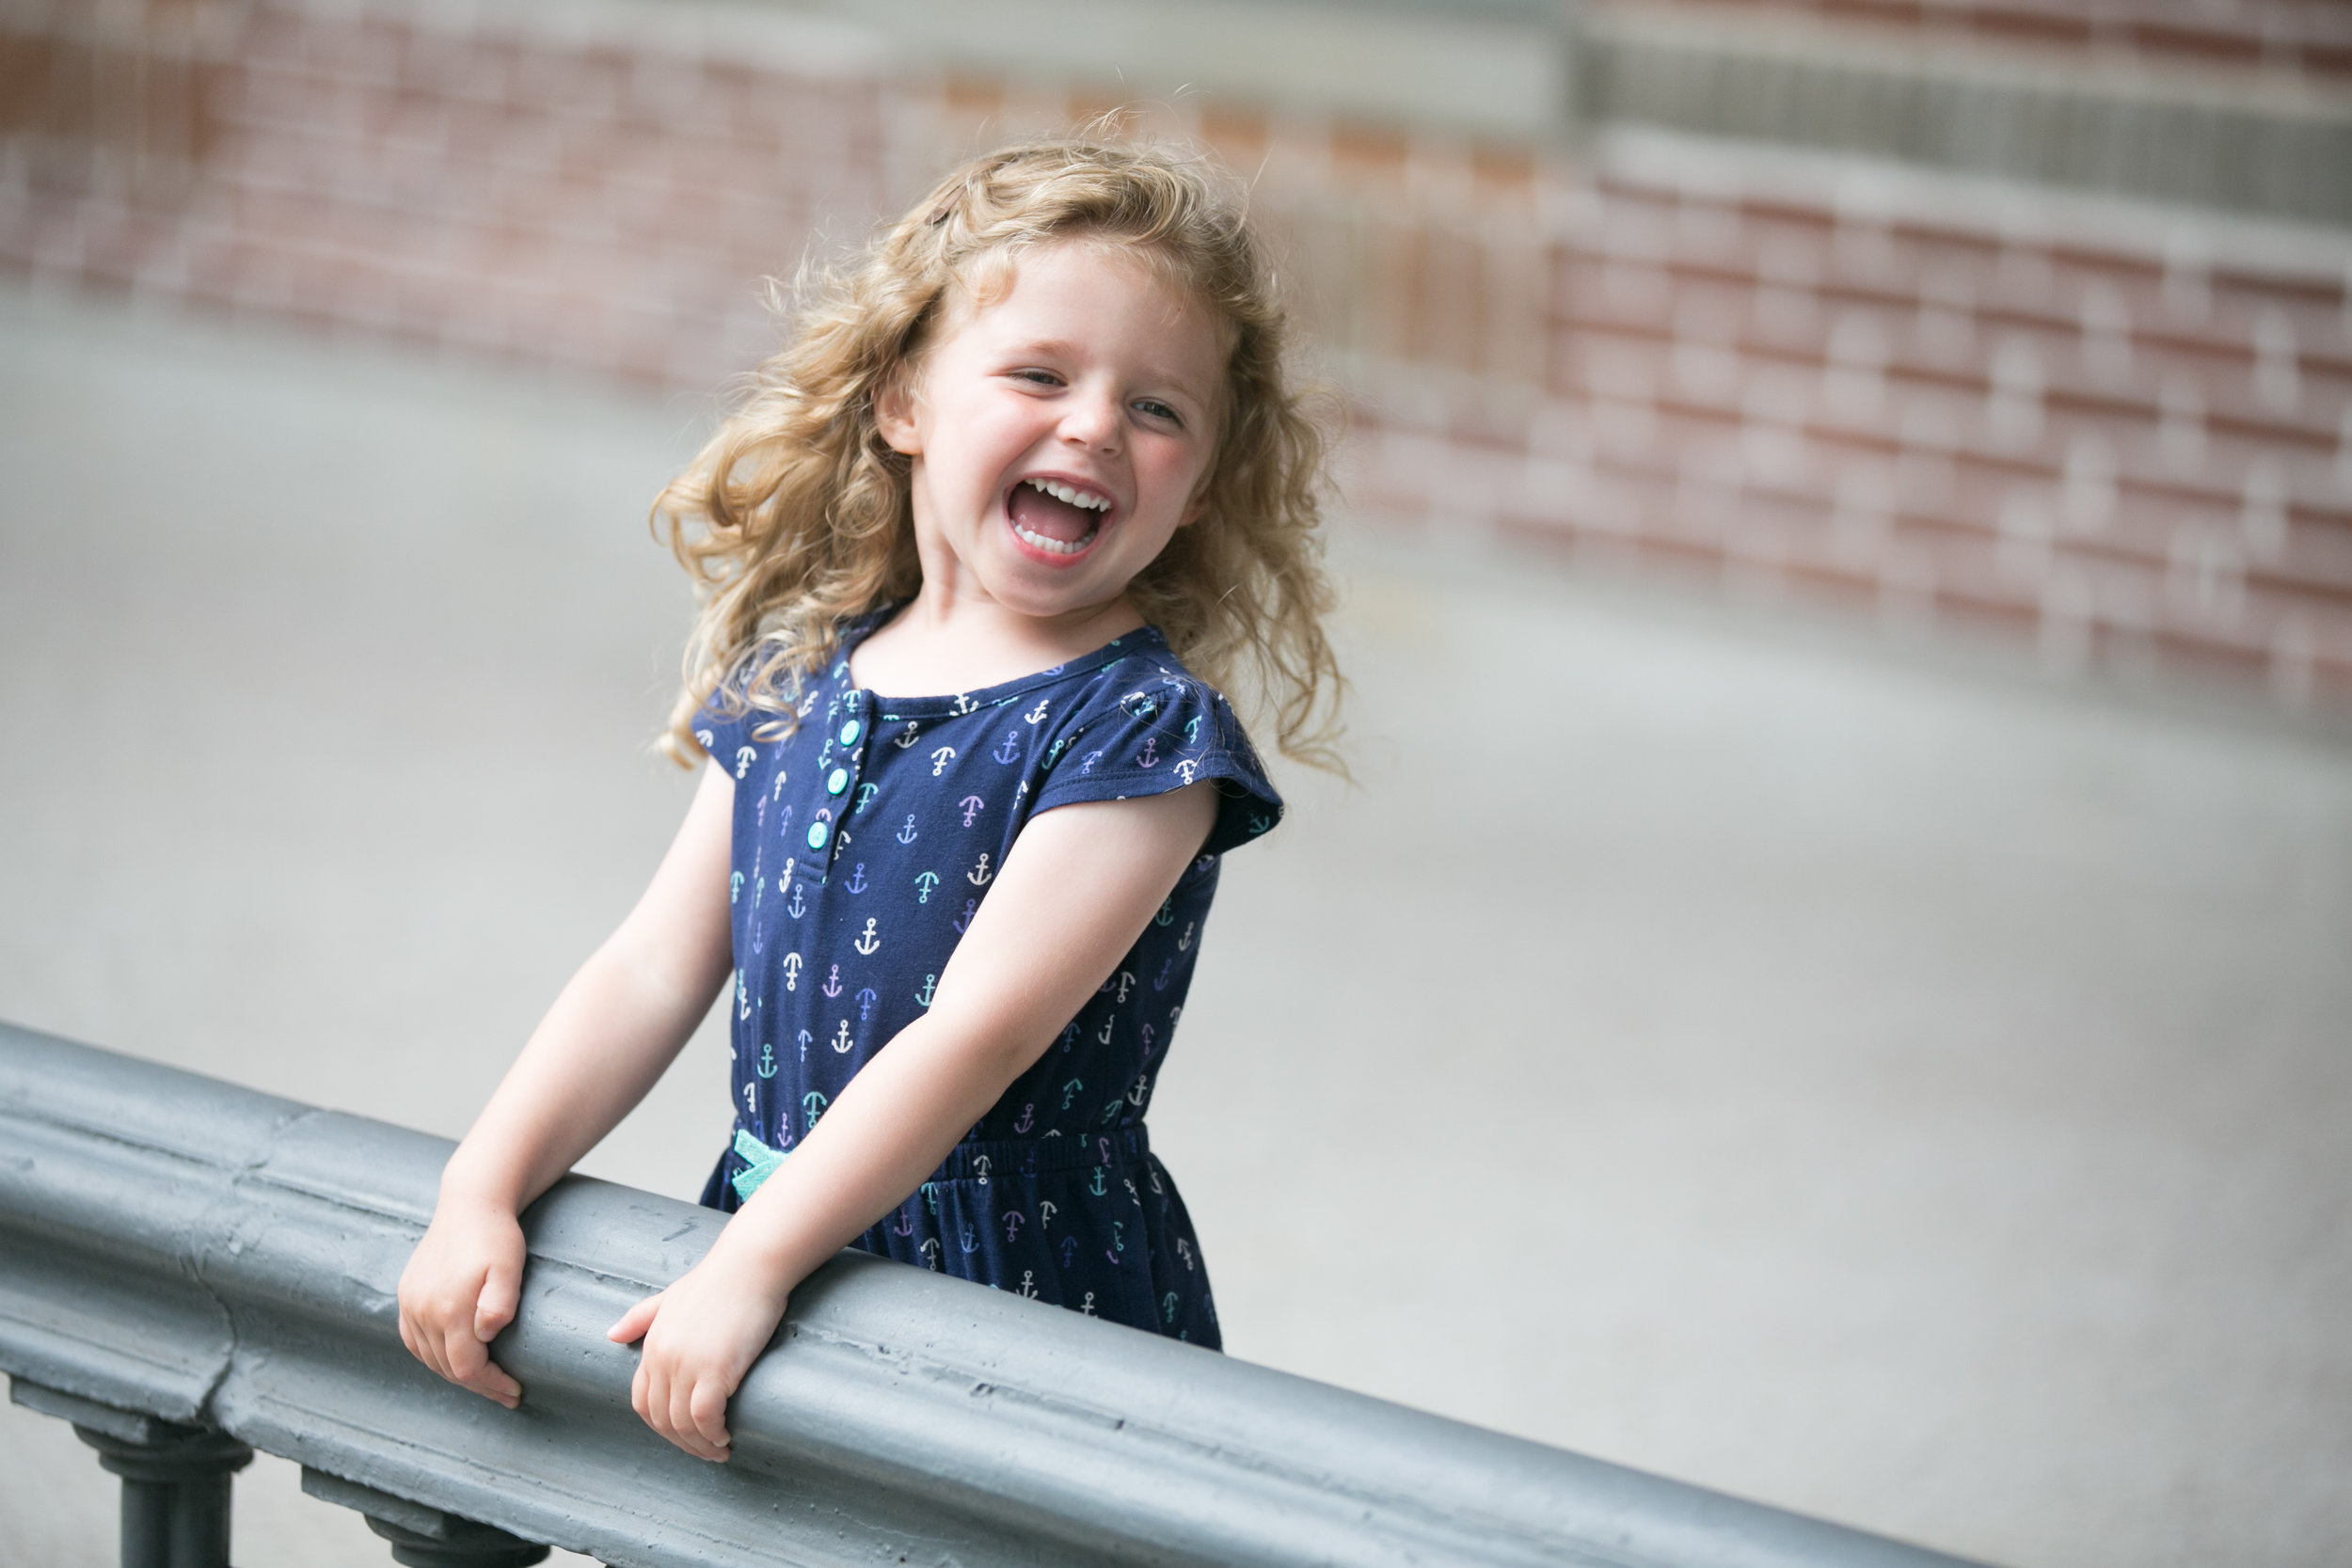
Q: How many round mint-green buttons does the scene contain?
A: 3